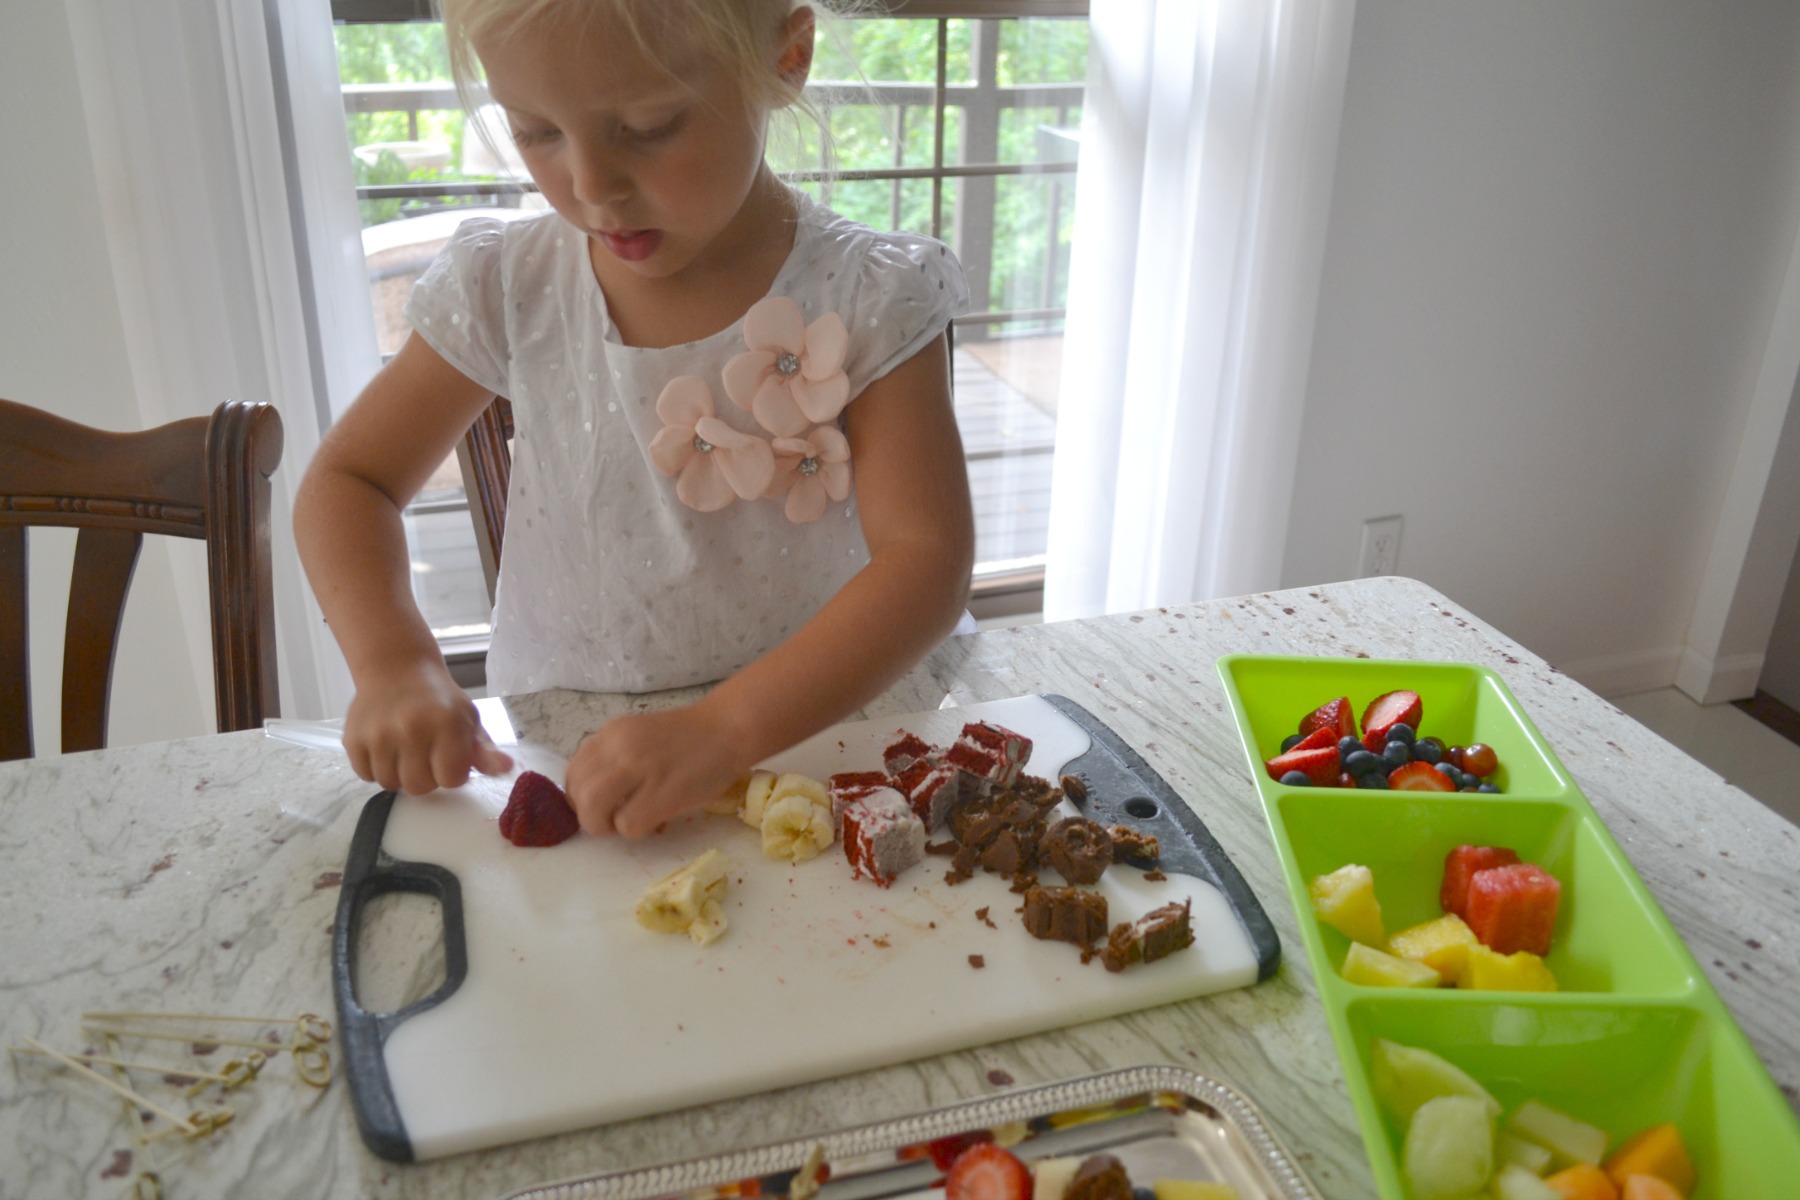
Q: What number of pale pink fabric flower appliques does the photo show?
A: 3